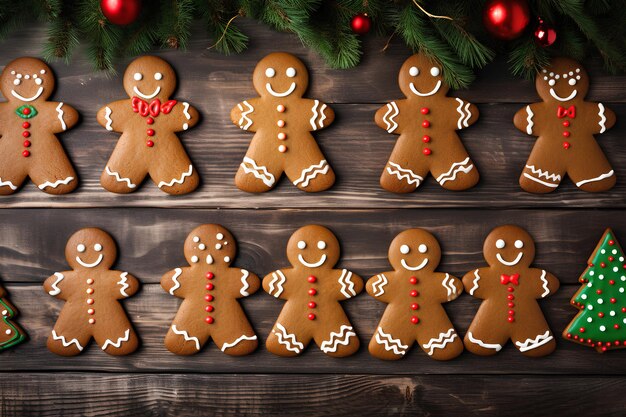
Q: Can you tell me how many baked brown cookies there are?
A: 10